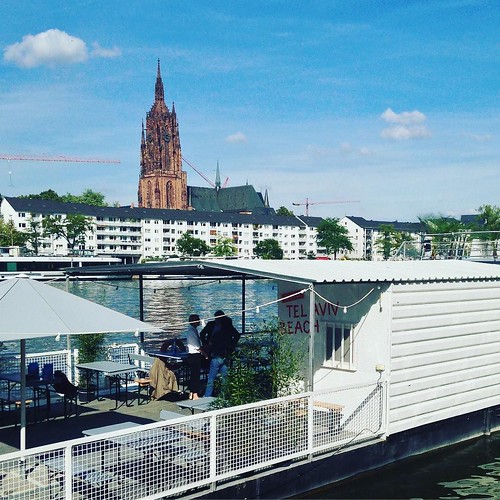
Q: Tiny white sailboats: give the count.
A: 0